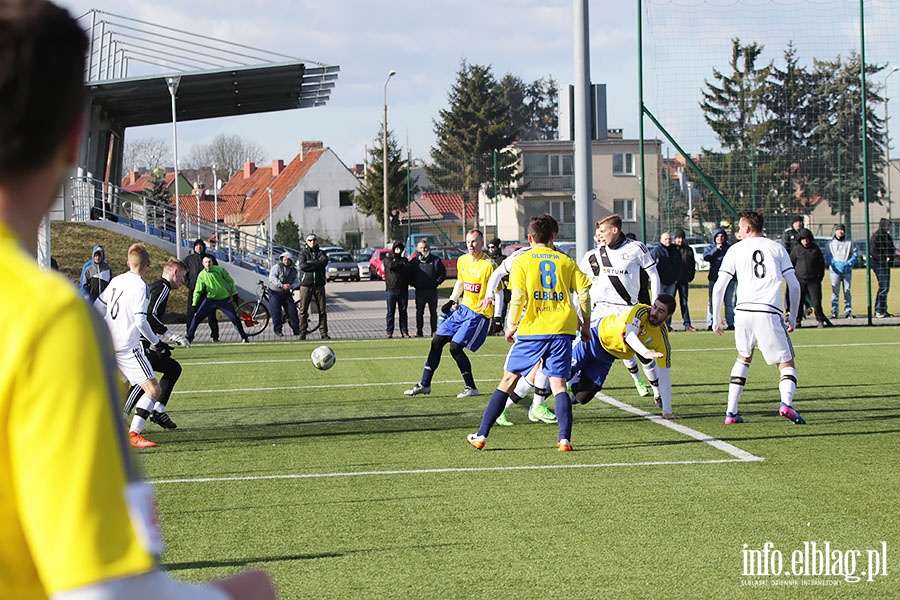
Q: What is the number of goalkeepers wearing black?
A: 1